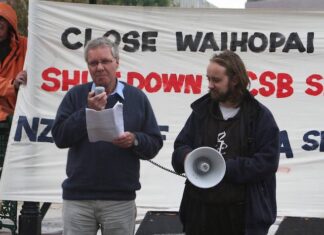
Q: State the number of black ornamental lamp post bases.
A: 1